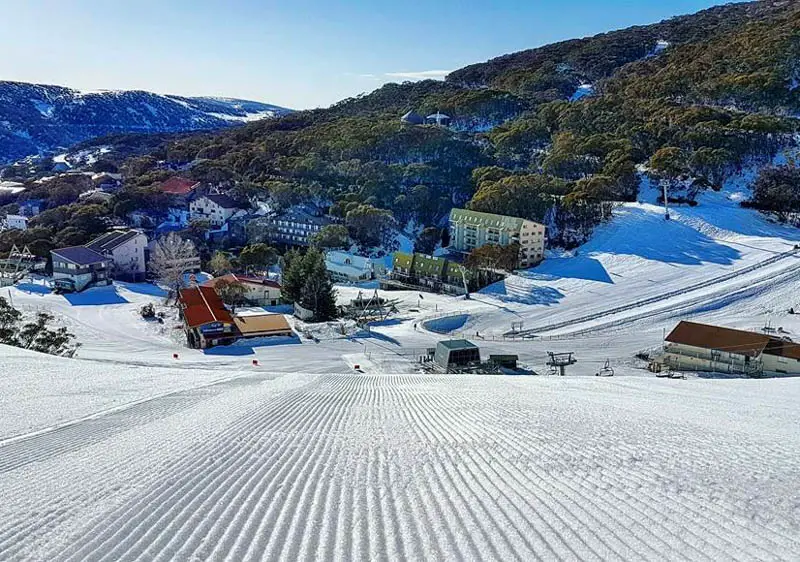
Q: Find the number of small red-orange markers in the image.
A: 3